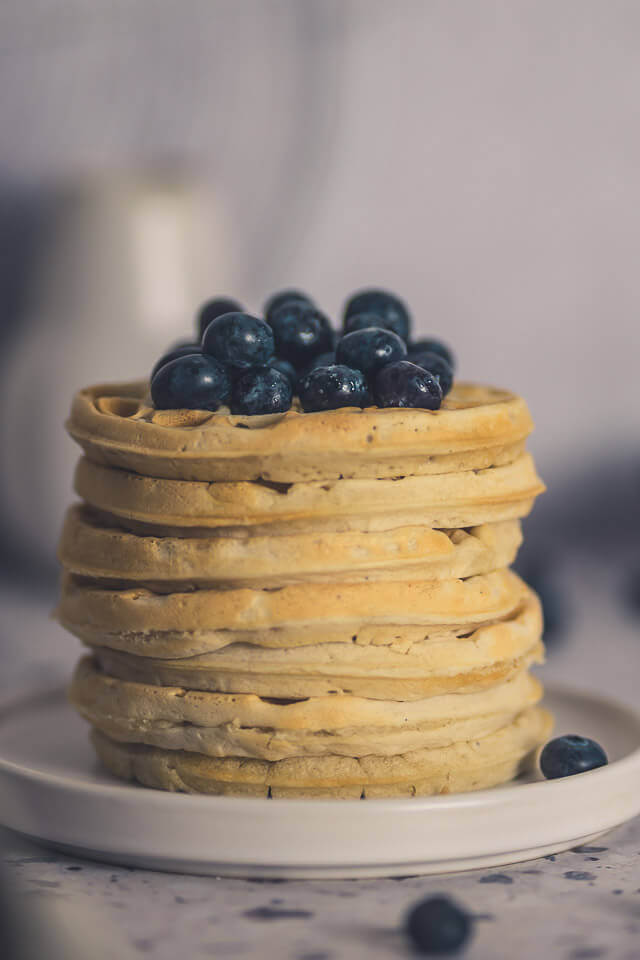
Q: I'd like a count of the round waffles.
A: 7